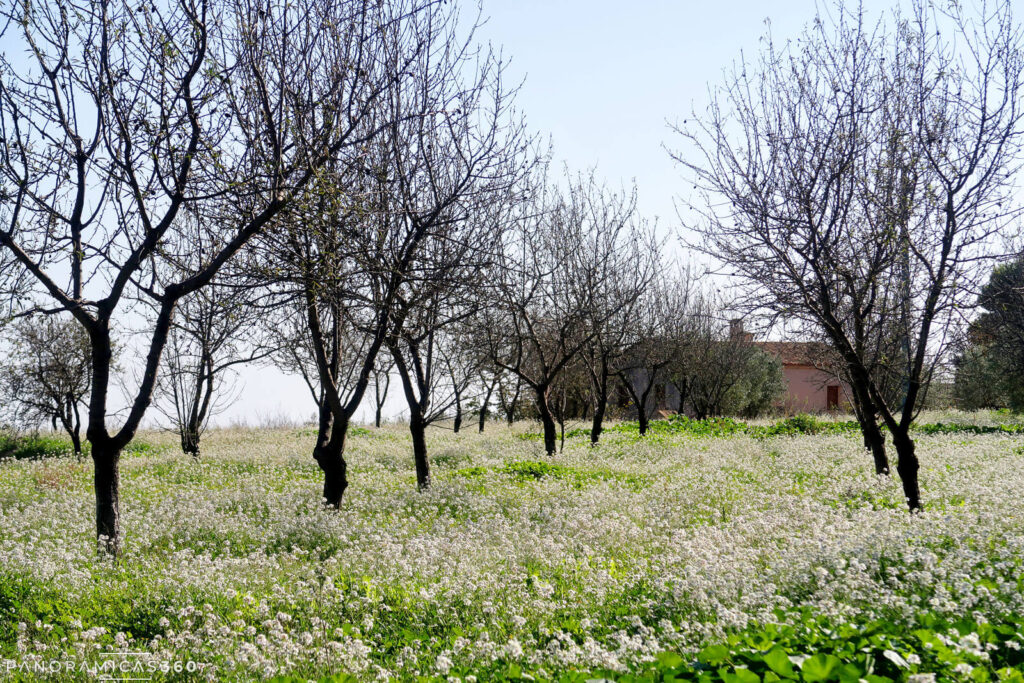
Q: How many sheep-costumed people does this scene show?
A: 0